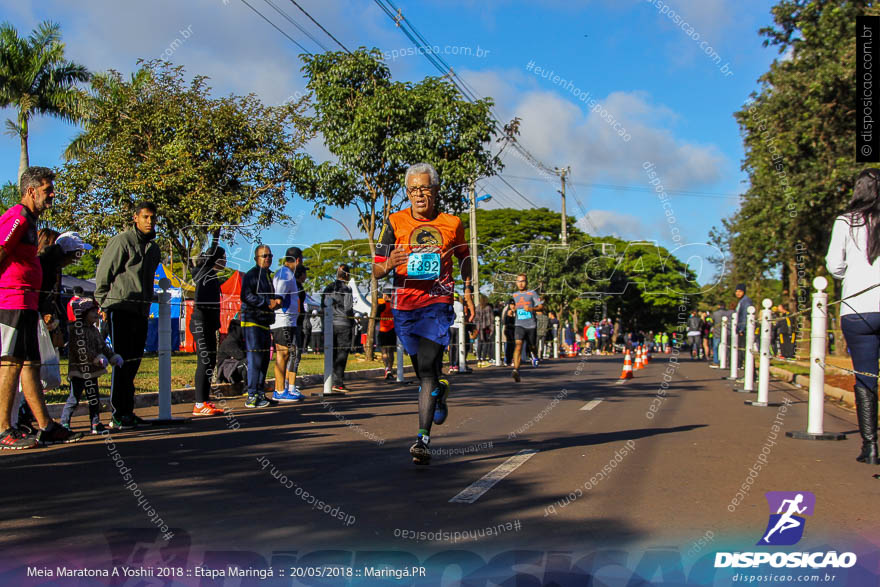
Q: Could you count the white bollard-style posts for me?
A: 11